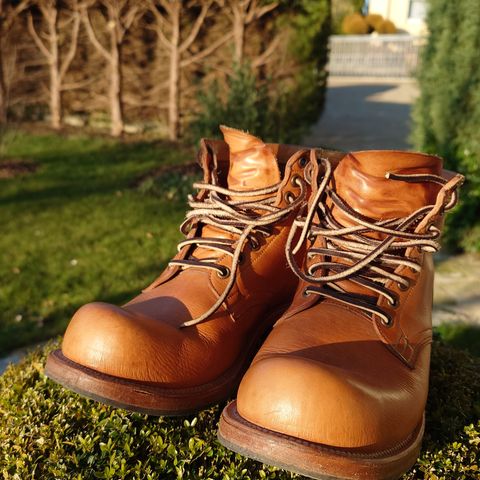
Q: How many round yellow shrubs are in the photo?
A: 3